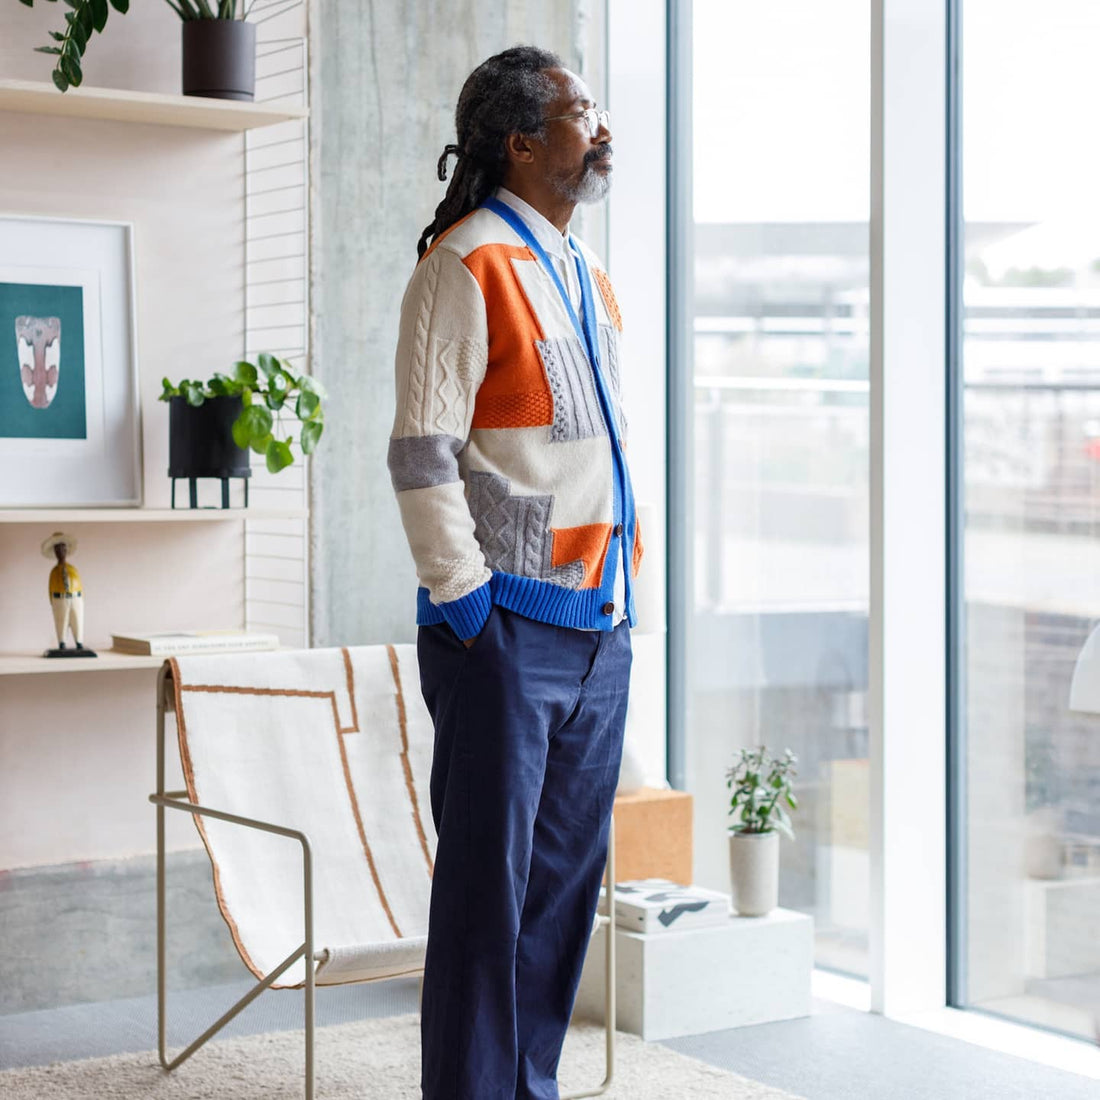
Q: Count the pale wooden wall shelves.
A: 3